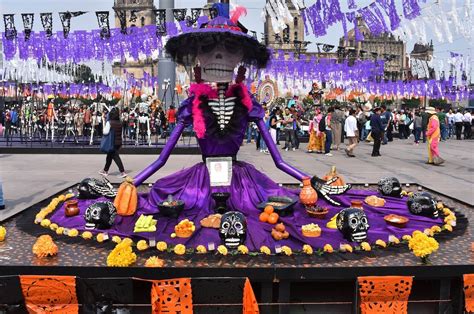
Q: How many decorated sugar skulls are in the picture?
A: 6